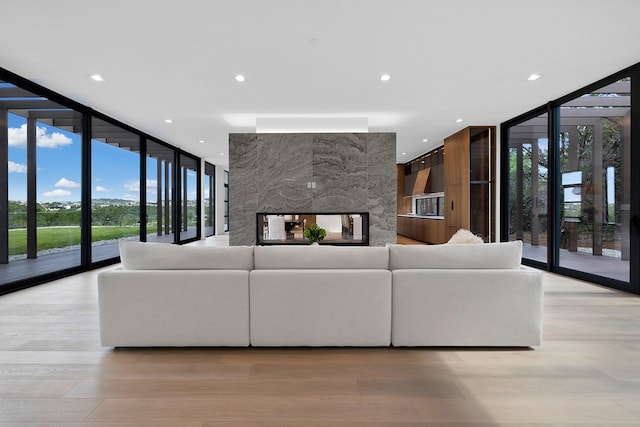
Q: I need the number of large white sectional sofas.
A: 1